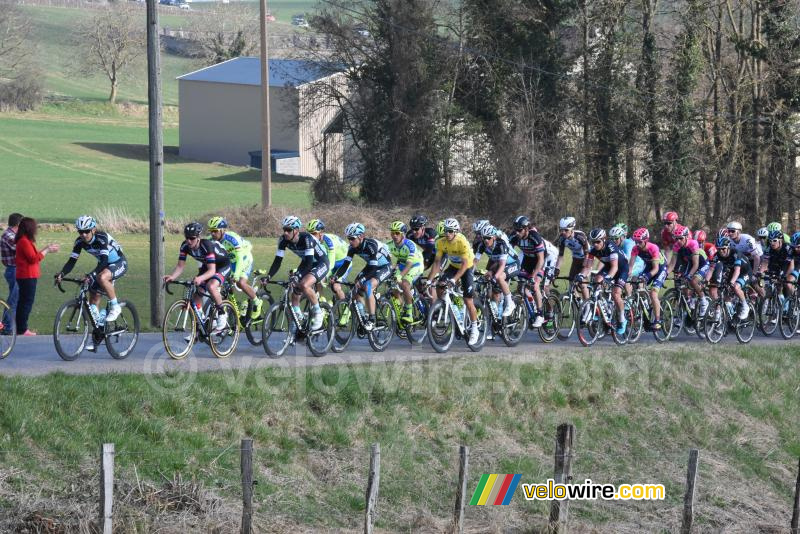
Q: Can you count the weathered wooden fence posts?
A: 7